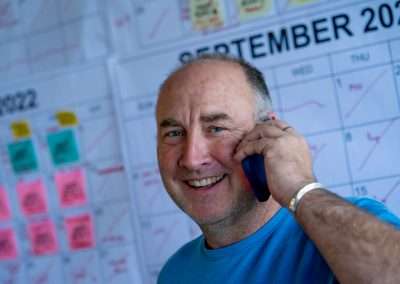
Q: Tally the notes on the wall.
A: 13